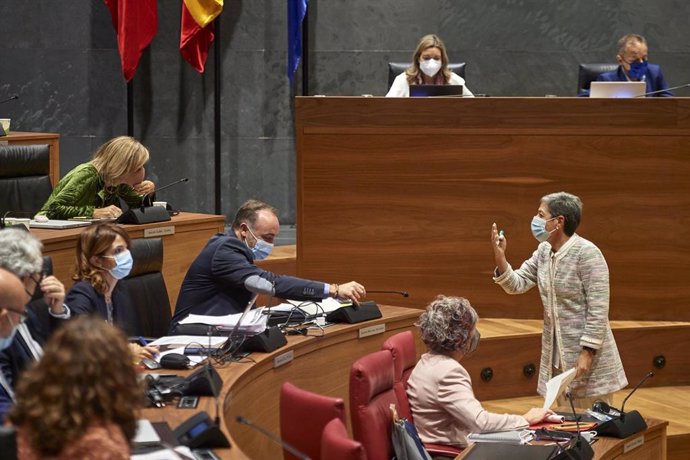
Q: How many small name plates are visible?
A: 4